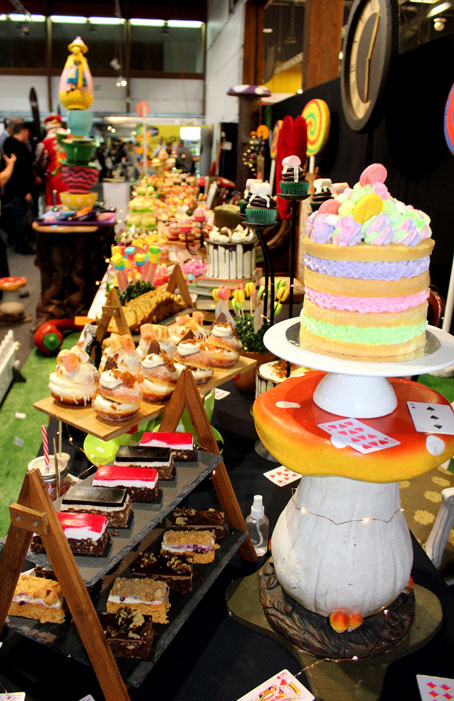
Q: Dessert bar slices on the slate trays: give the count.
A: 12